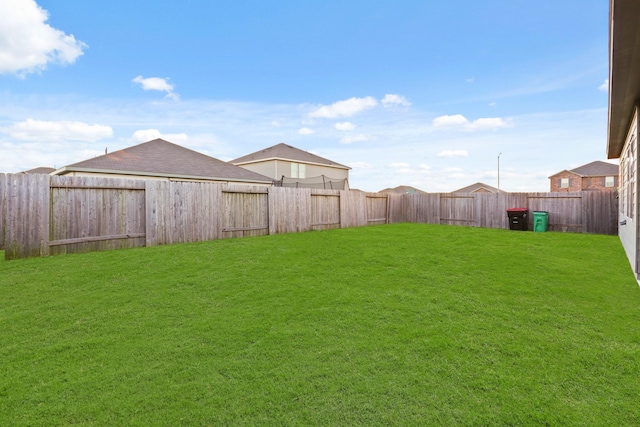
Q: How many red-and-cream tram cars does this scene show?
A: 0